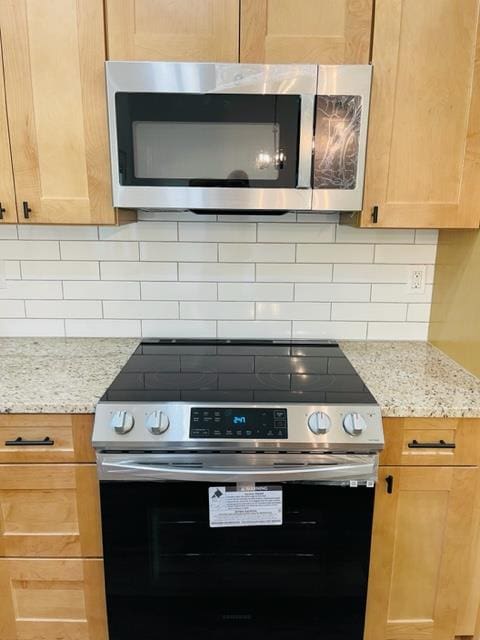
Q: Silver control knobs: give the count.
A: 4